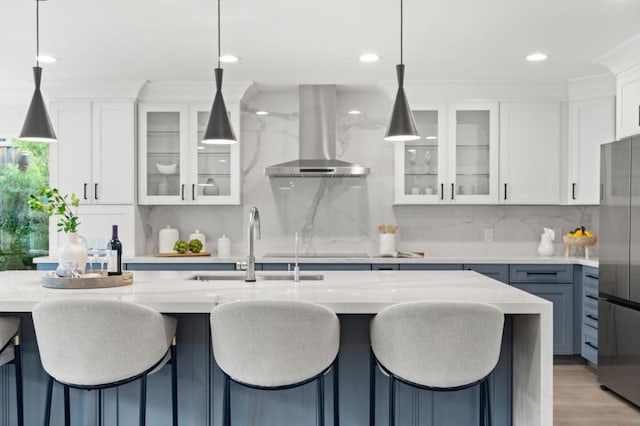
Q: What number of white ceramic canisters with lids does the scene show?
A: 3